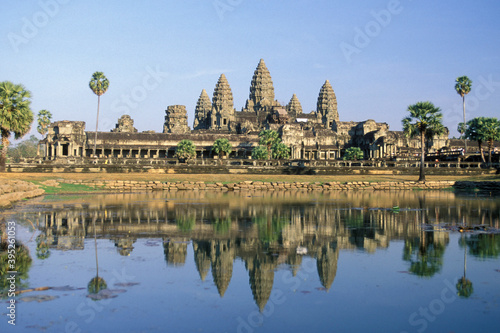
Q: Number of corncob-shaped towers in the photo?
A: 5